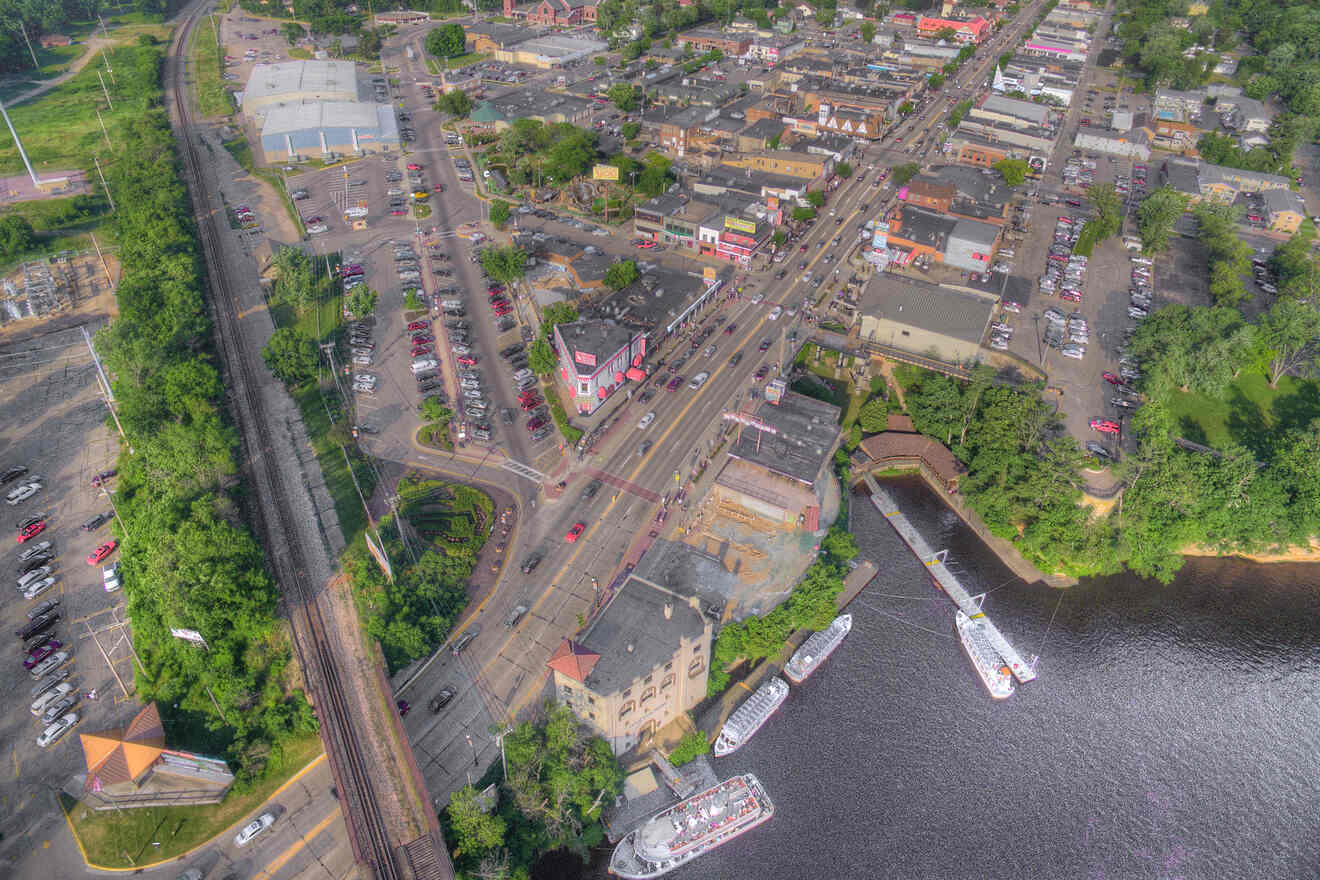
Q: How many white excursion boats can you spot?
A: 4